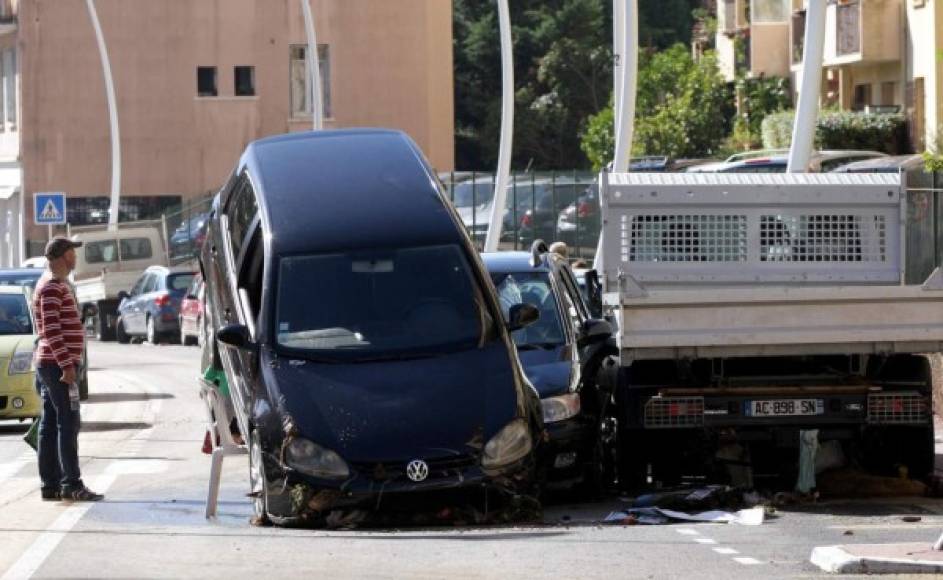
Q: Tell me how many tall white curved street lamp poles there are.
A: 5